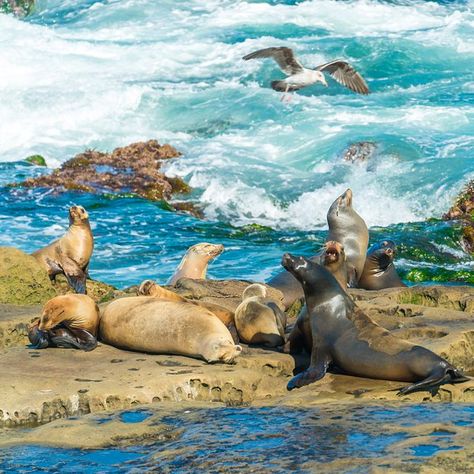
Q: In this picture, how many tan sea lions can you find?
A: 6